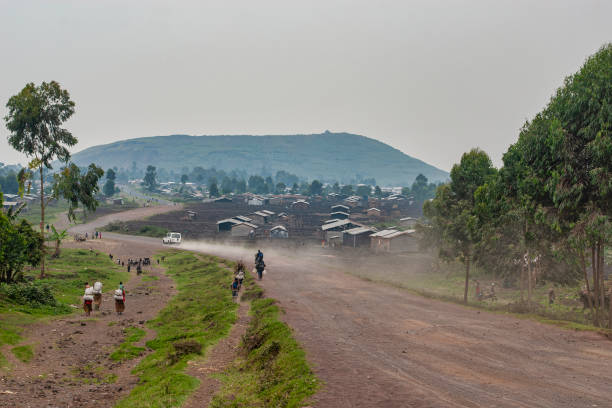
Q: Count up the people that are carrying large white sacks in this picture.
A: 3